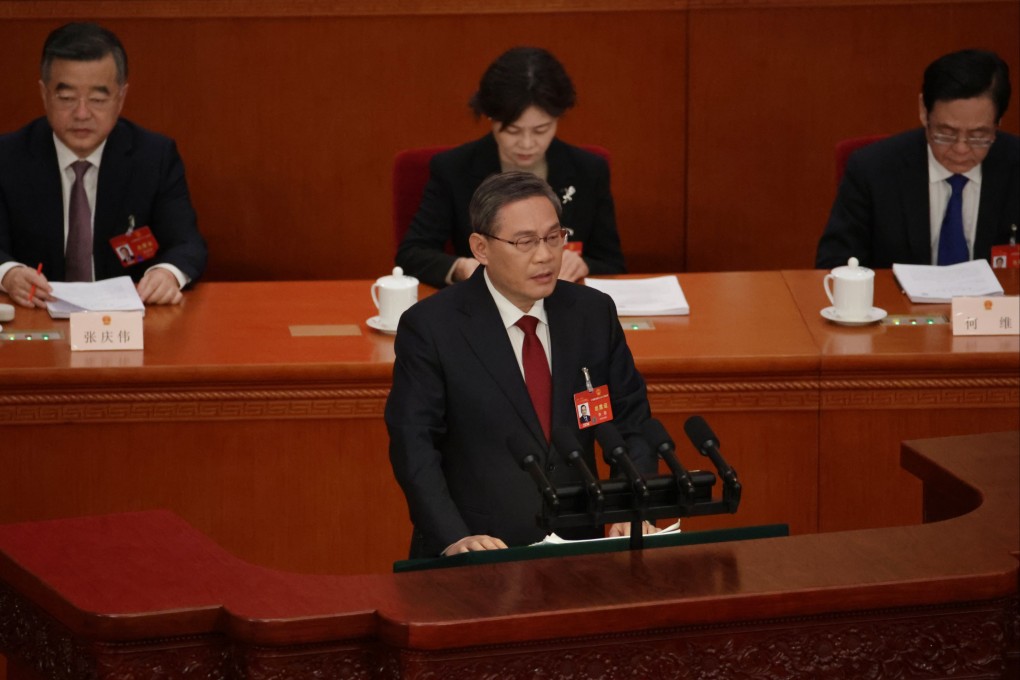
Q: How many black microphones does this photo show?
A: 5